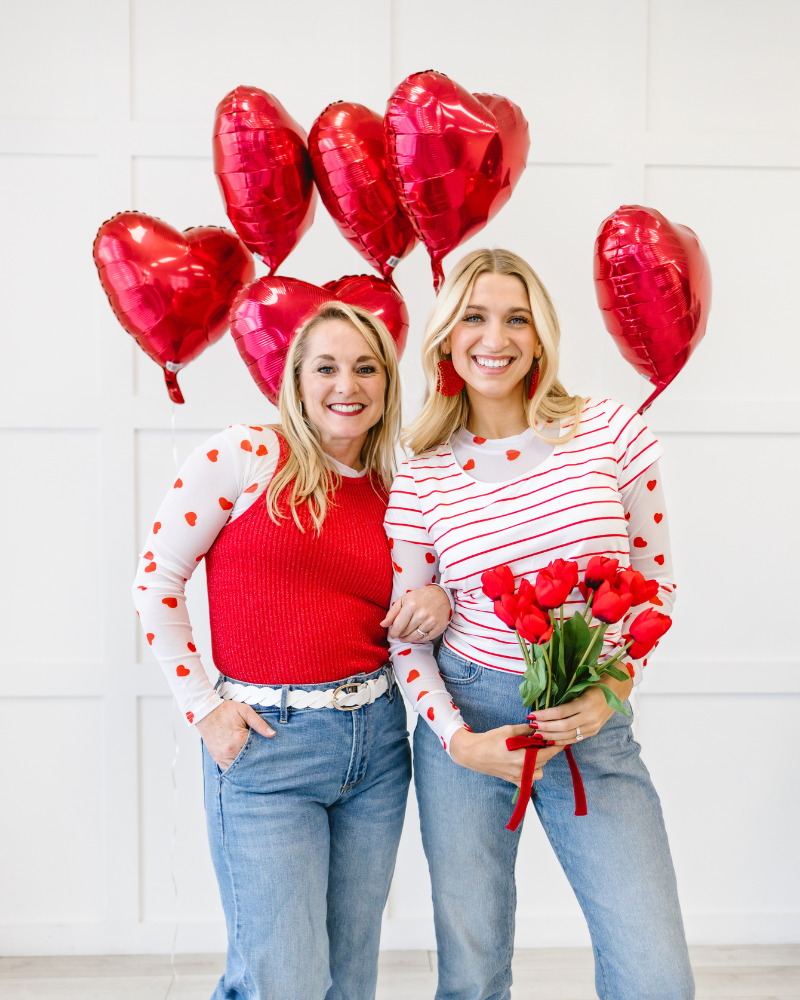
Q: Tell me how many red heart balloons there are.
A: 6